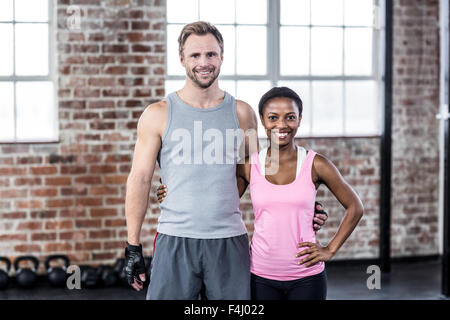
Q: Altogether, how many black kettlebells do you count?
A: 3